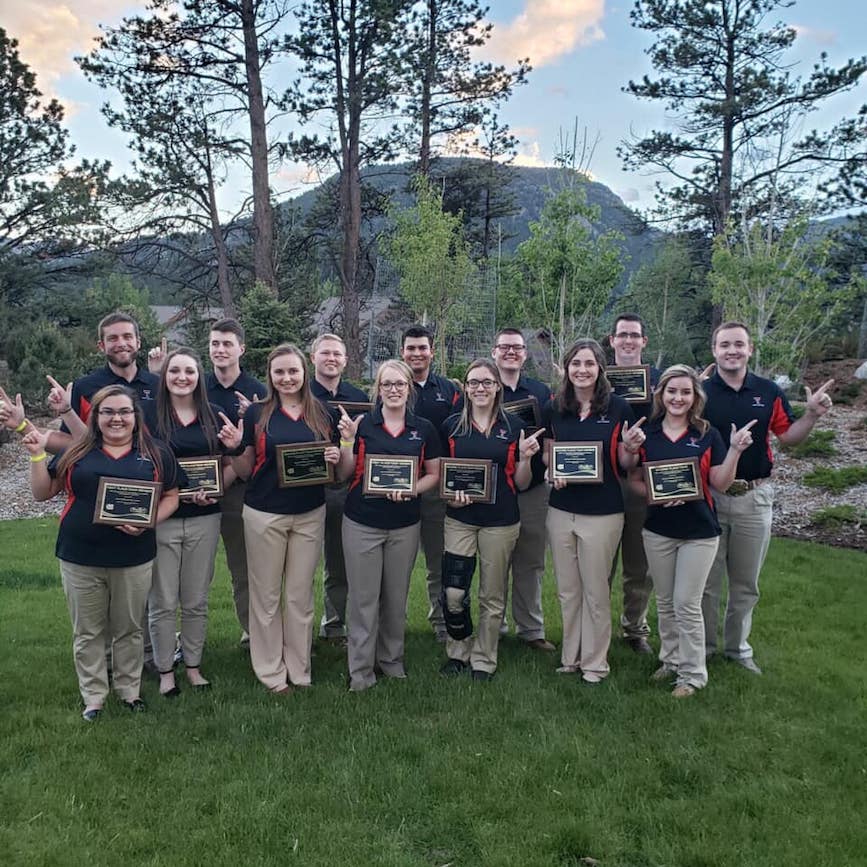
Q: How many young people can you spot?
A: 14